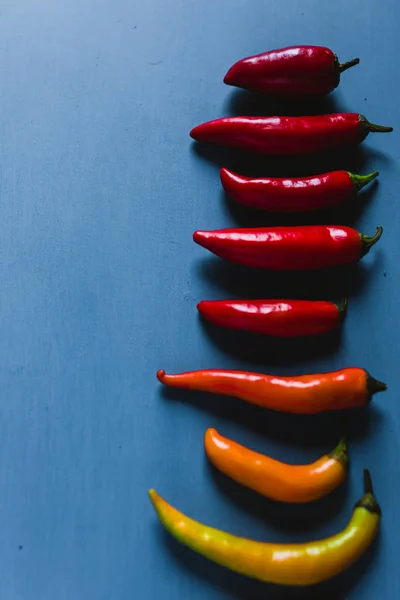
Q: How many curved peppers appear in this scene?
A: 2